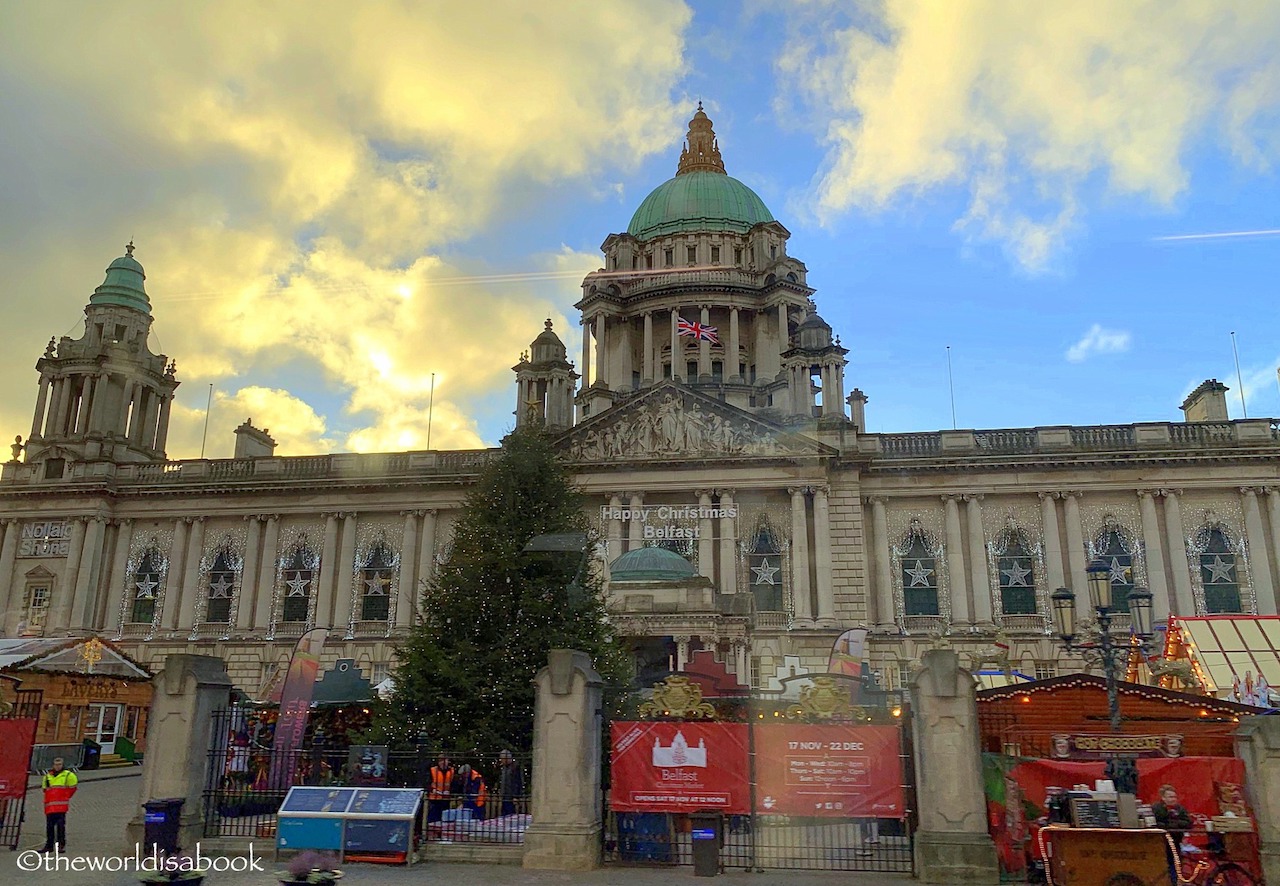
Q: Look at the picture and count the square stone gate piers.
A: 4